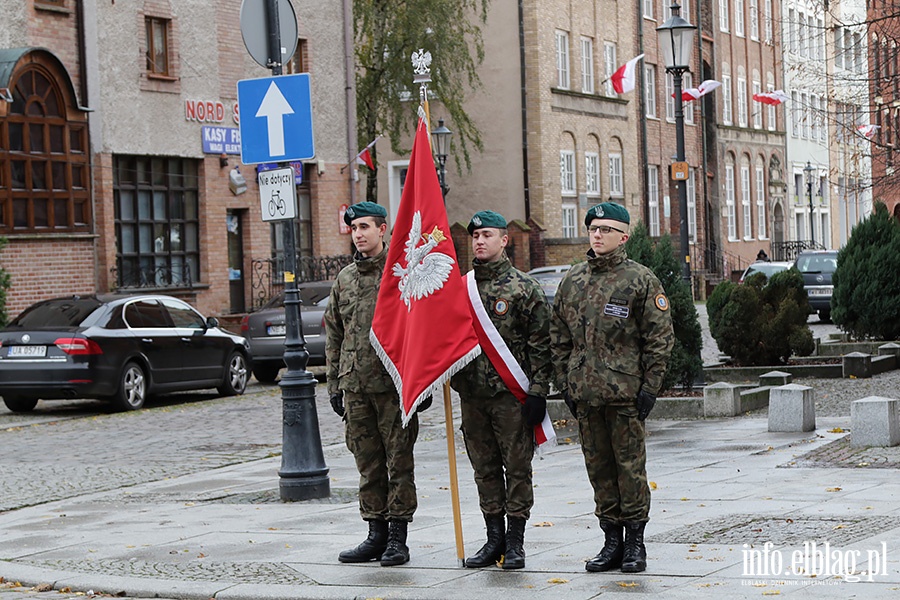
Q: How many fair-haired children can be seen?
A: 0